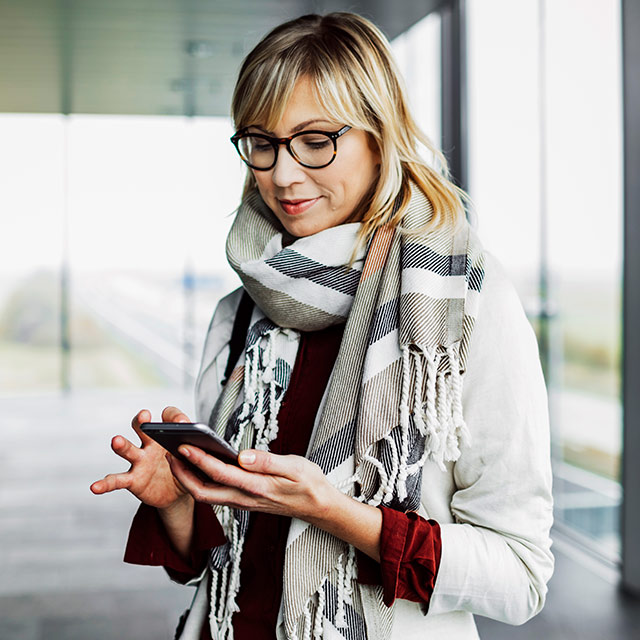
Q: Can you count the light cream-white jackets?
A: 1